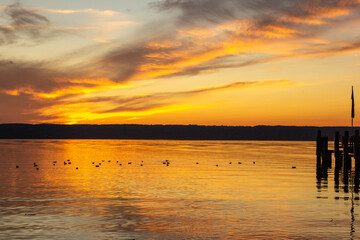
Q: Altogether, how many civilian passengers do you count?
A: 0